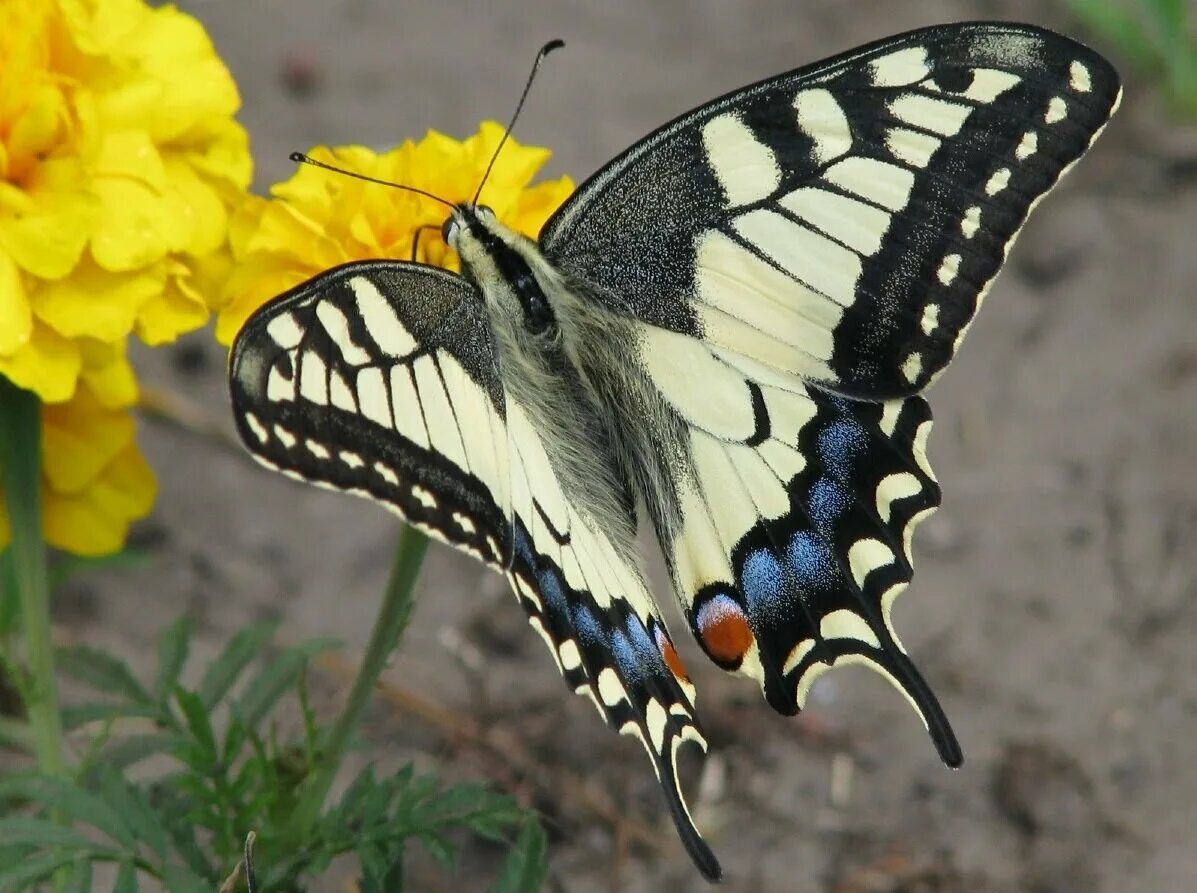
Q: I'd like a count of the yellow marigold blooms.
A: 3